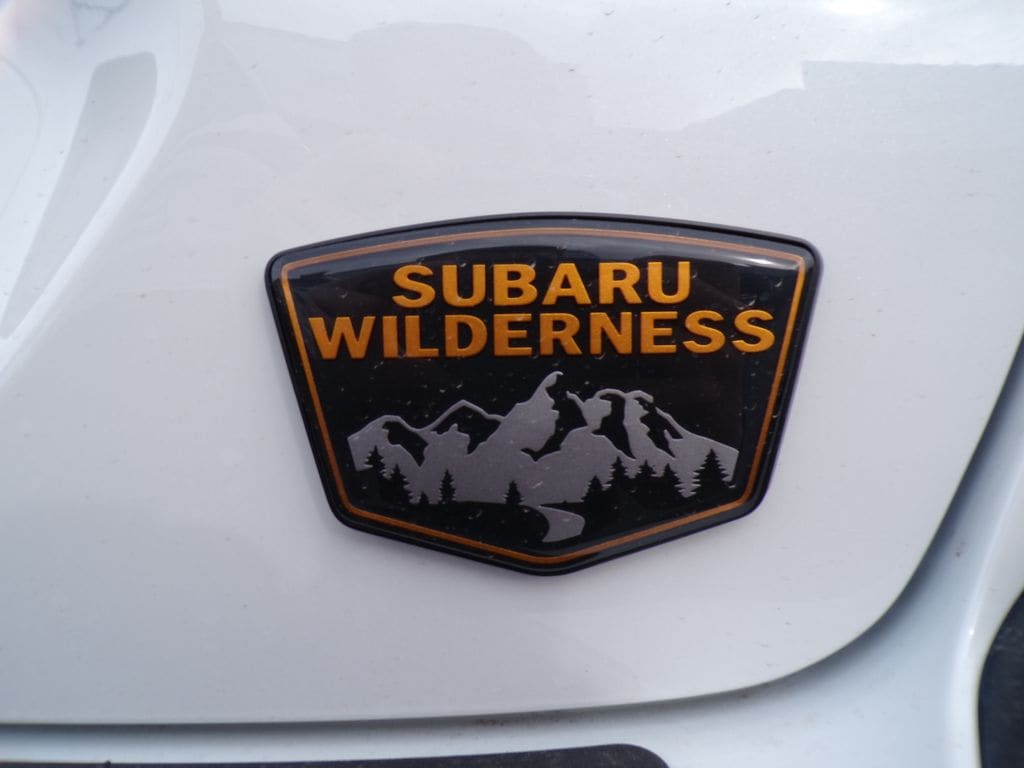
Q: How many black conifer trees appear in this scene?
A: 10